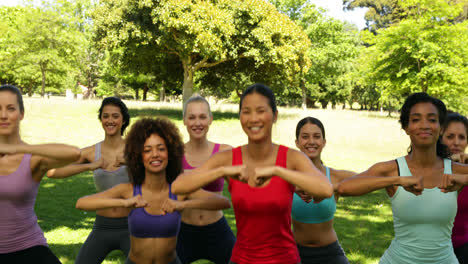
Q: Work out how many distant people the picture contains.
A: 0